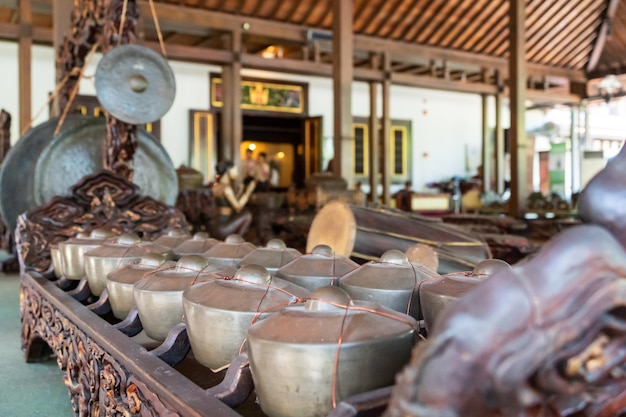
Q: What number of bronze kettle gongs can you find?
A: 14